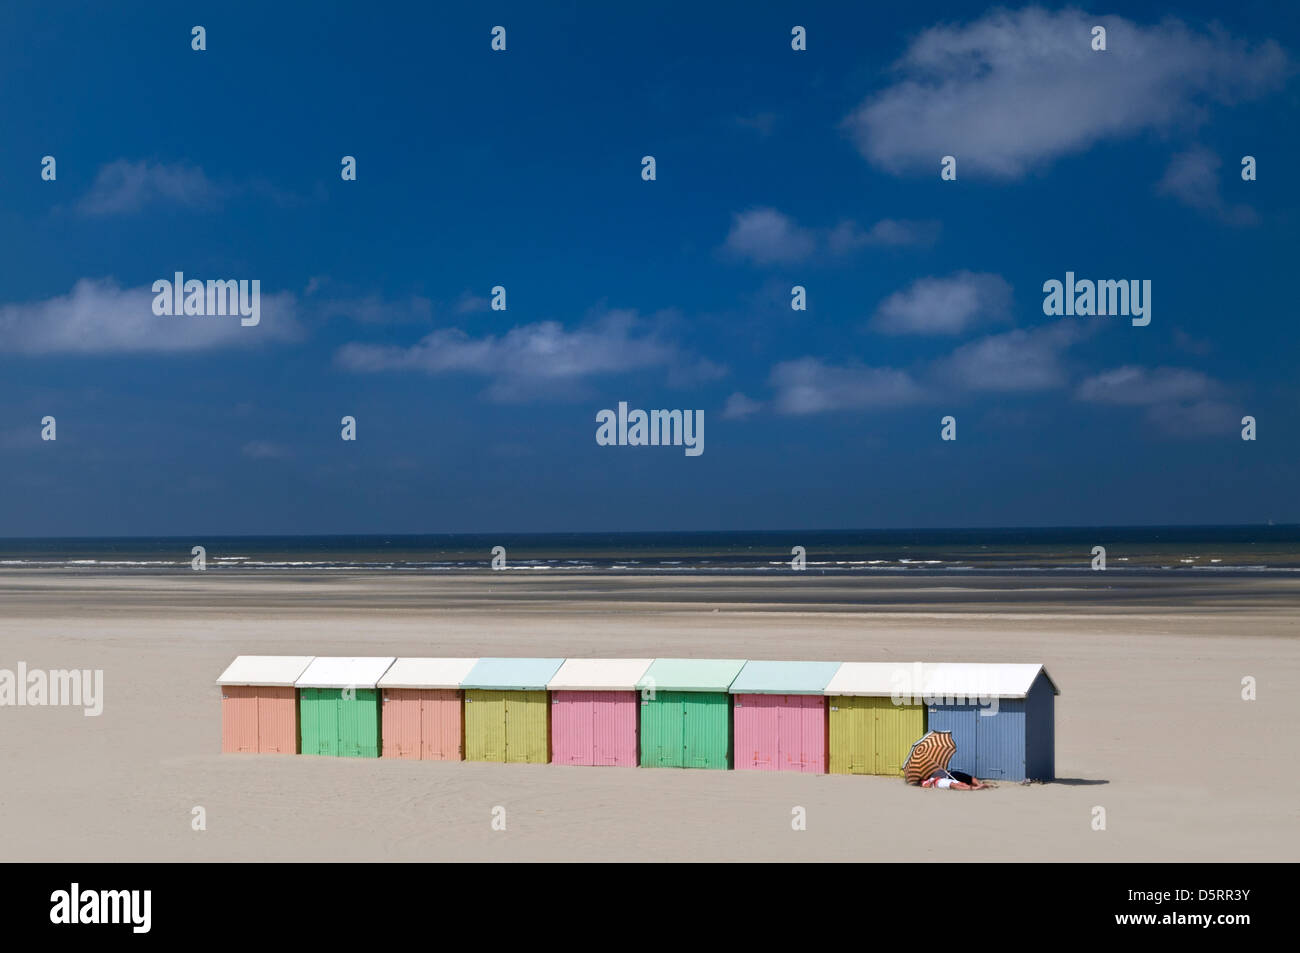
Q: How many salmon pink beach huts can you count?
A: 2